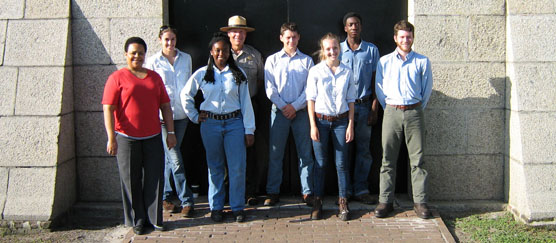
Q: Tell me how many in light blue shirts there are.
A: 6